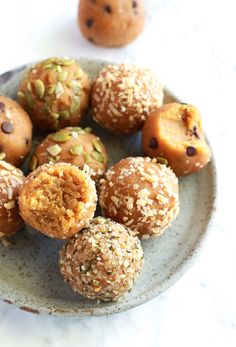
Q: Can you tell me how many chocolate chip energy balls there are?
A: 3